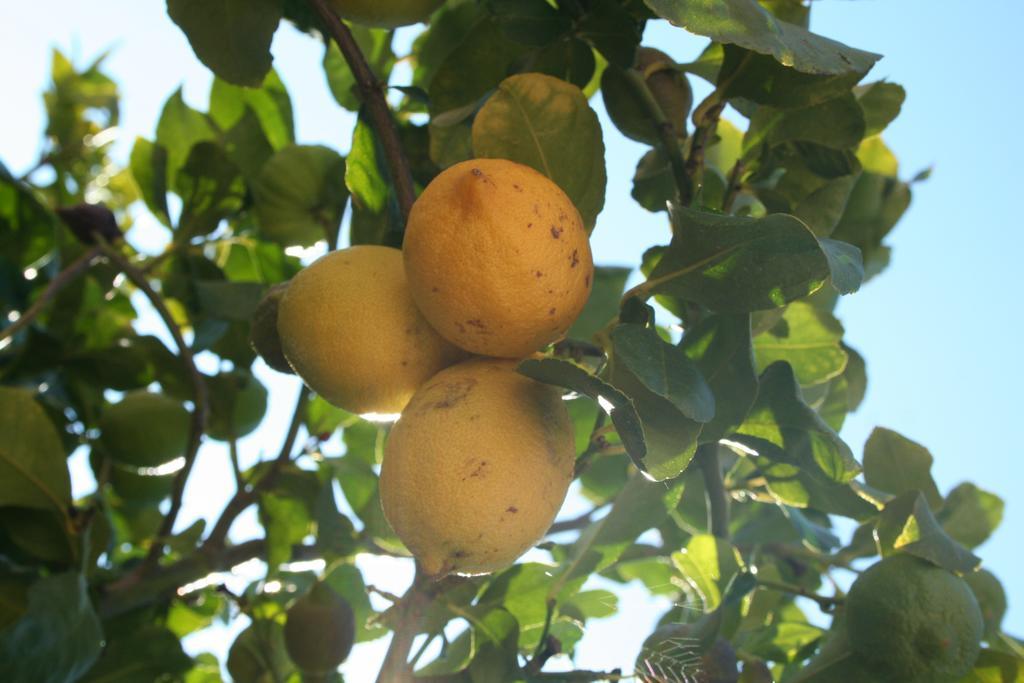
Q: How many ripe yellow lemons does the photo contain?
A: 3